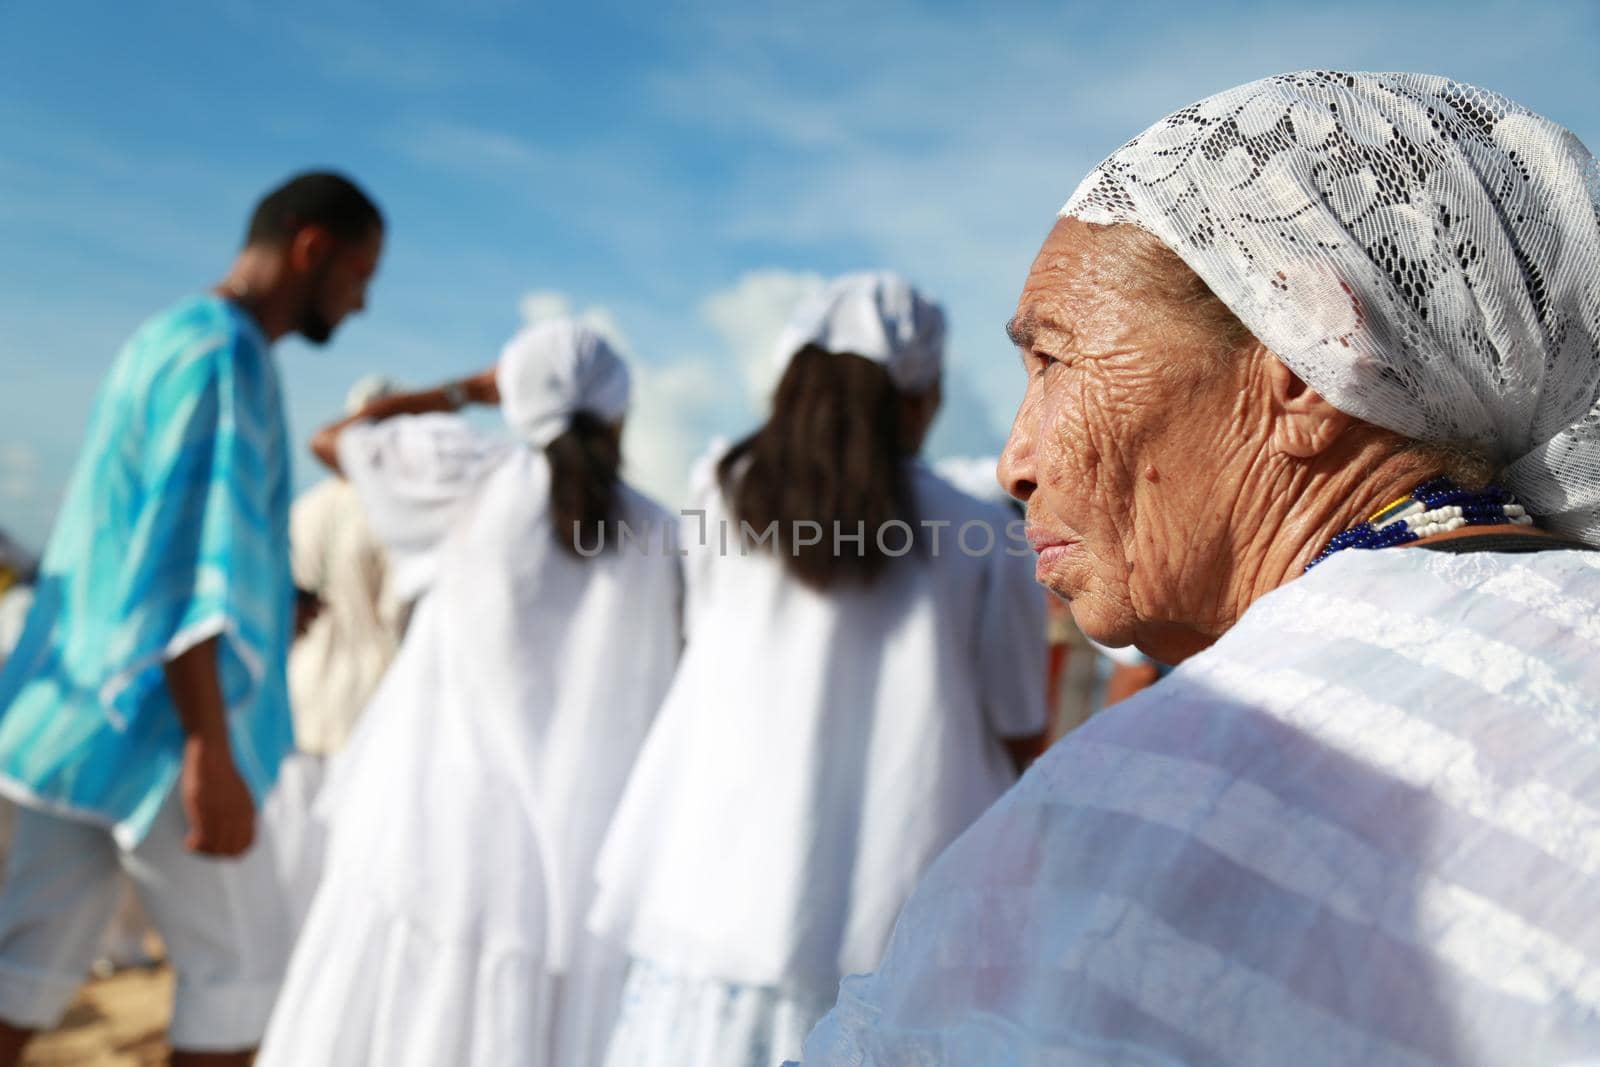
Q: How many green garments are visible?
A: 0